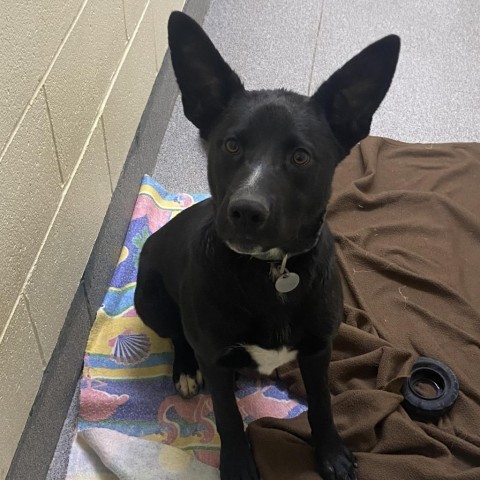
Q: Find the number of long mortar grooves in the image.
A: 2